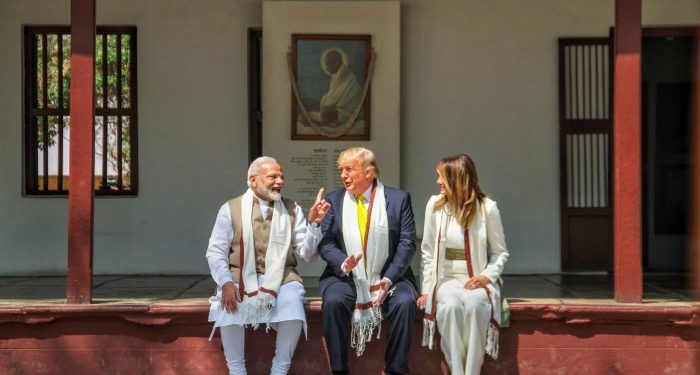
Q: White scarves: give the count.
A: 3